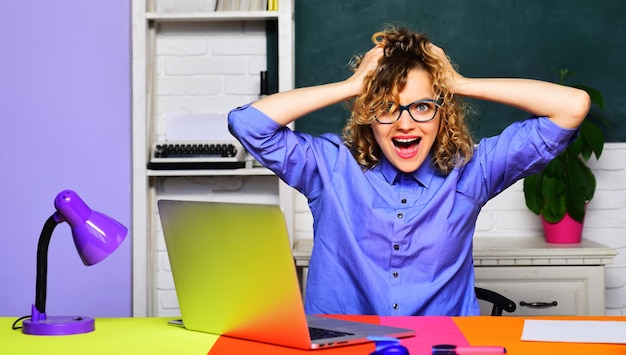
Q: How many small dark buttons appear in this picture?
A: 5